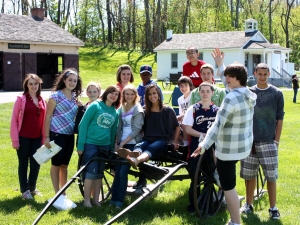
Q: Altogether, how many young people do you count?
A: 14